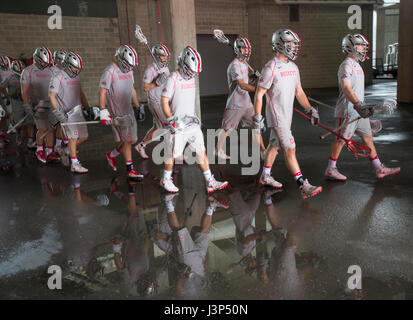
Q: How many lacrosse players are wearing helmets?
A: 11